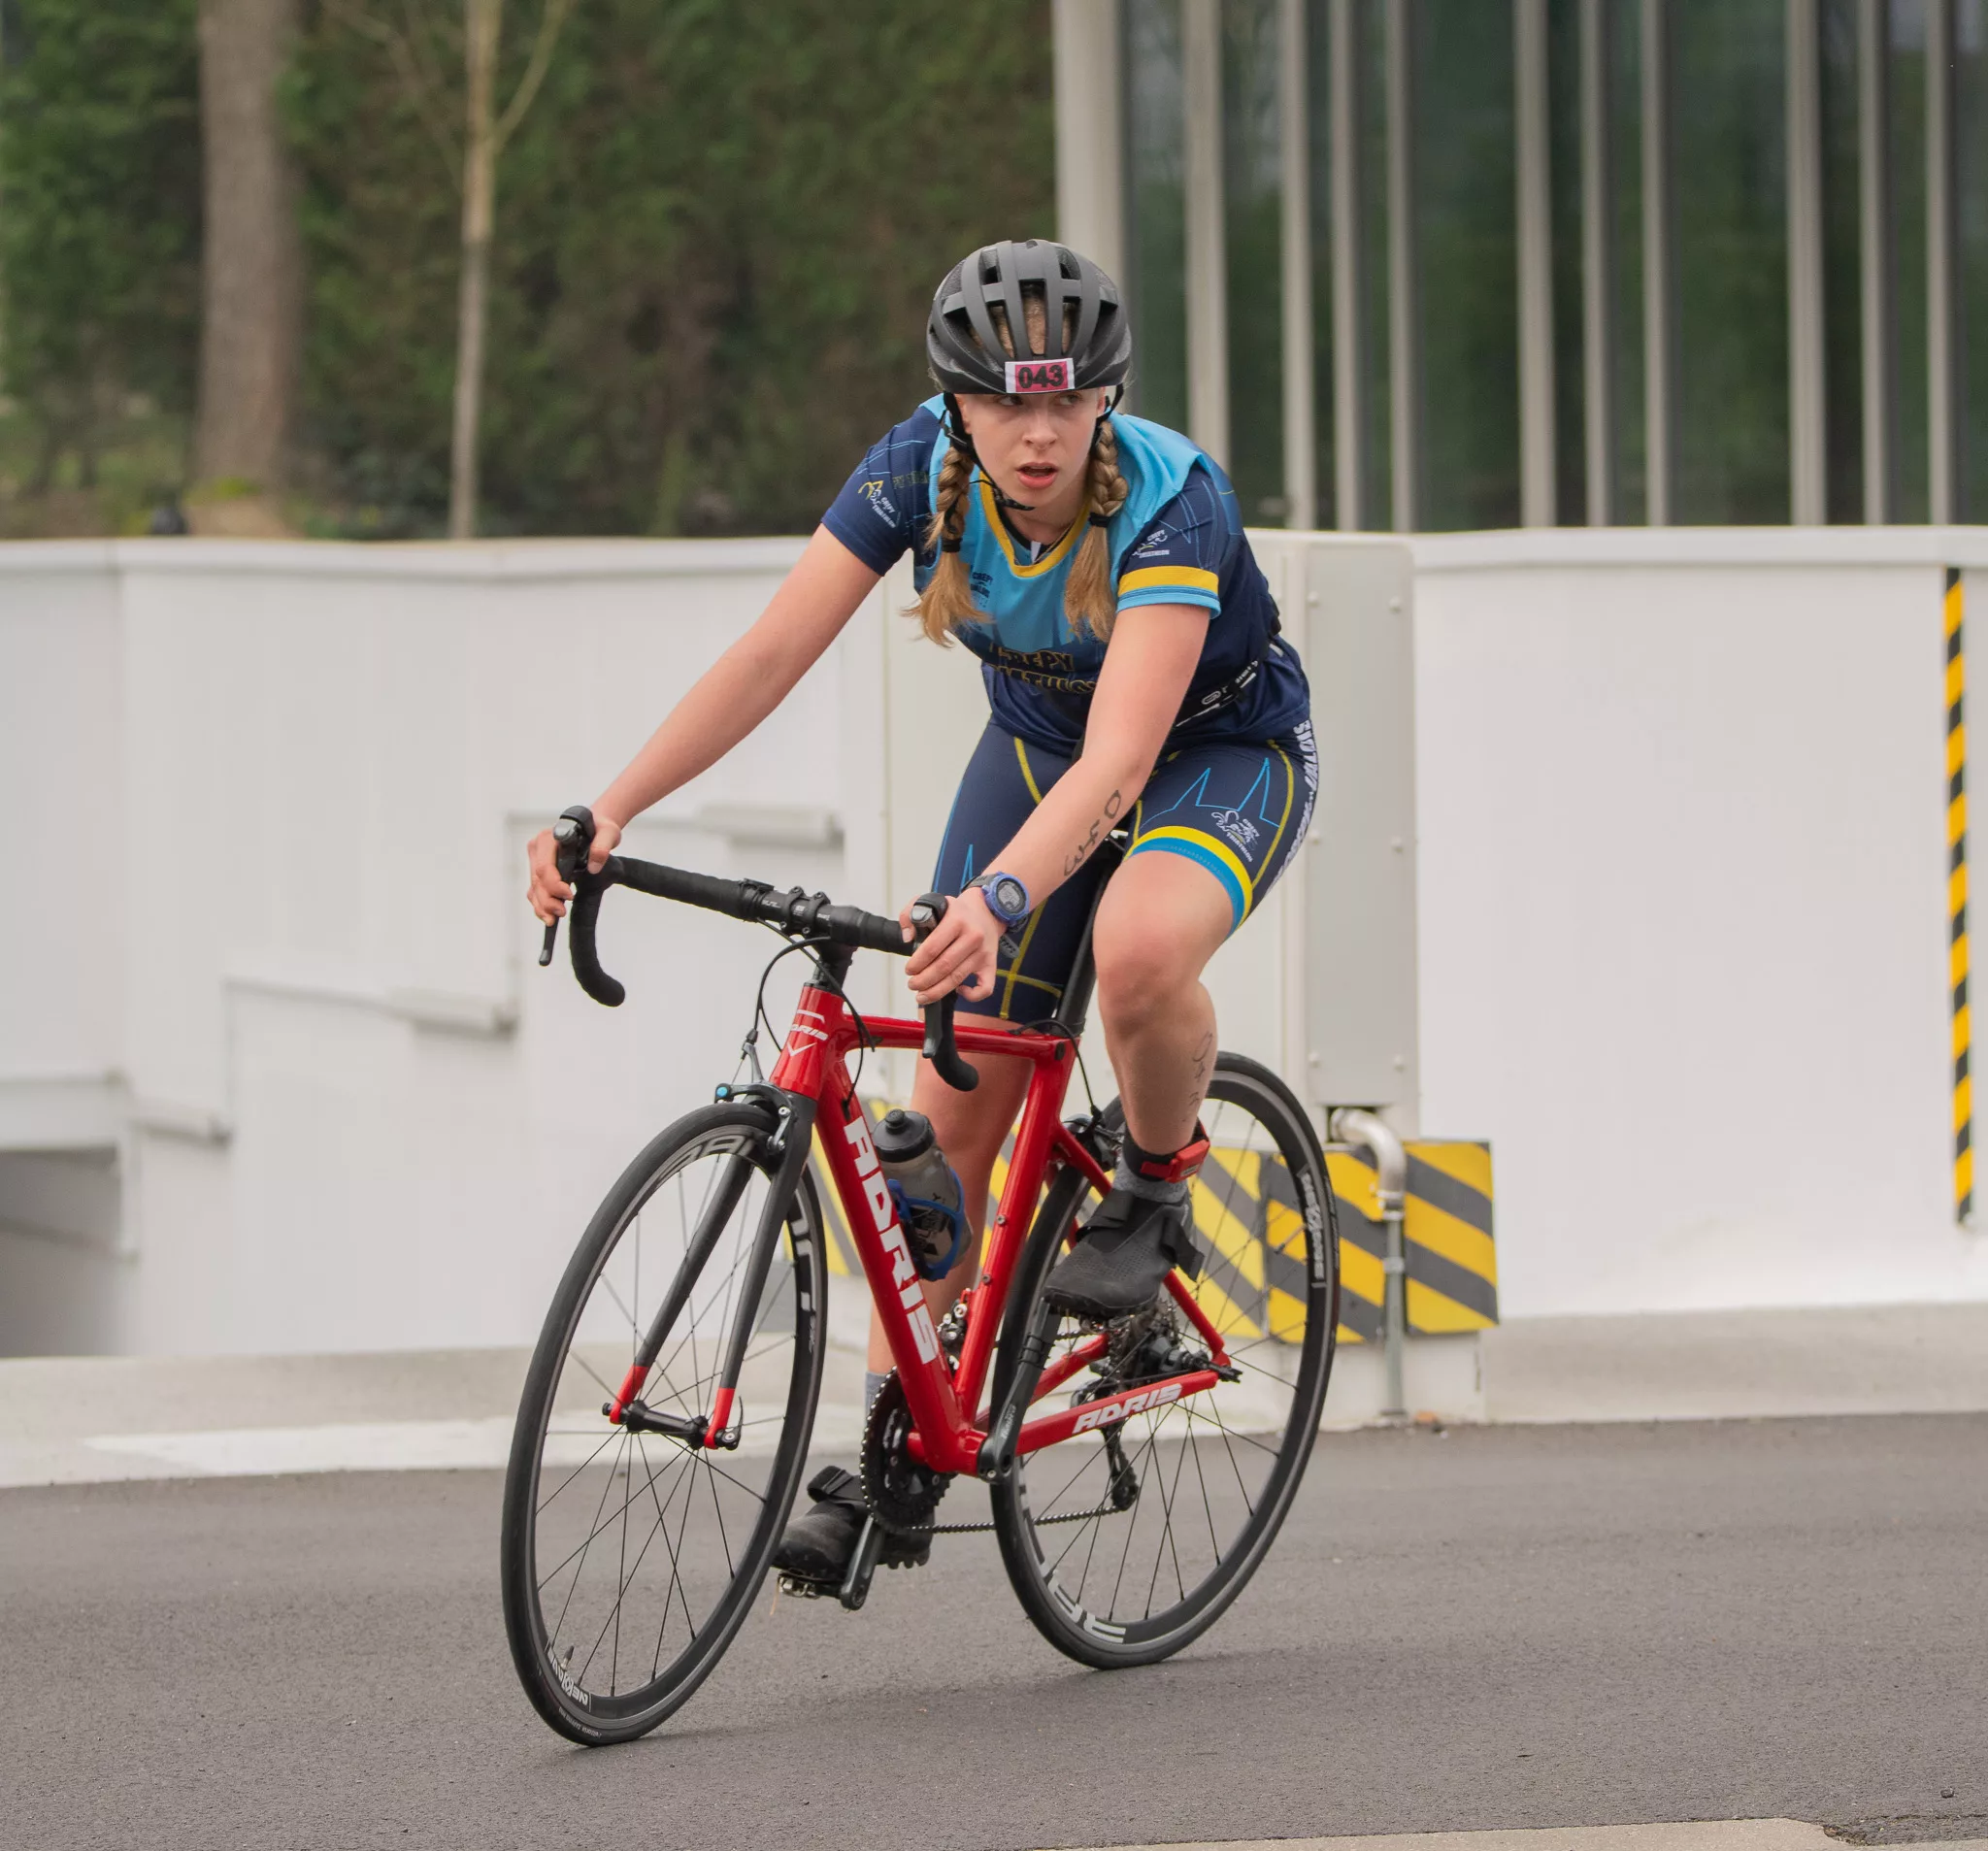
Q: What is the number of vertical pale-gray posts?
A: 11